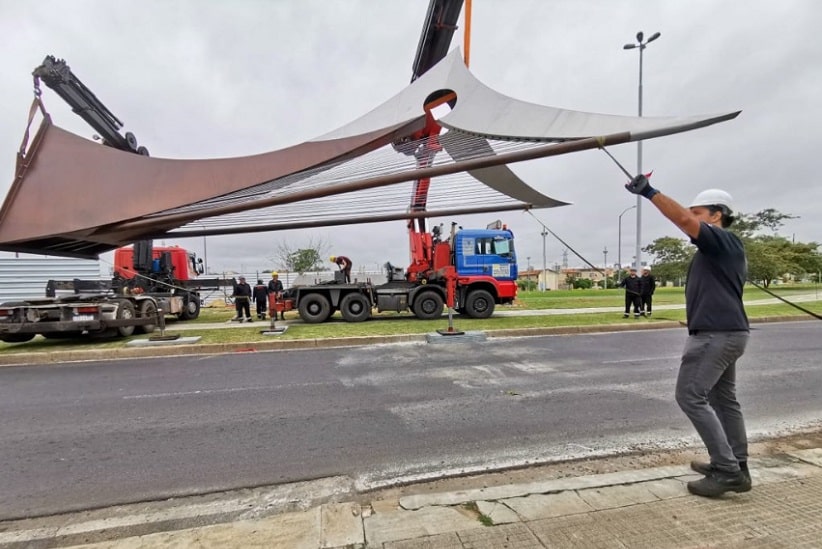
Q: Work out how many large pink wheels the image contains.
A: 0